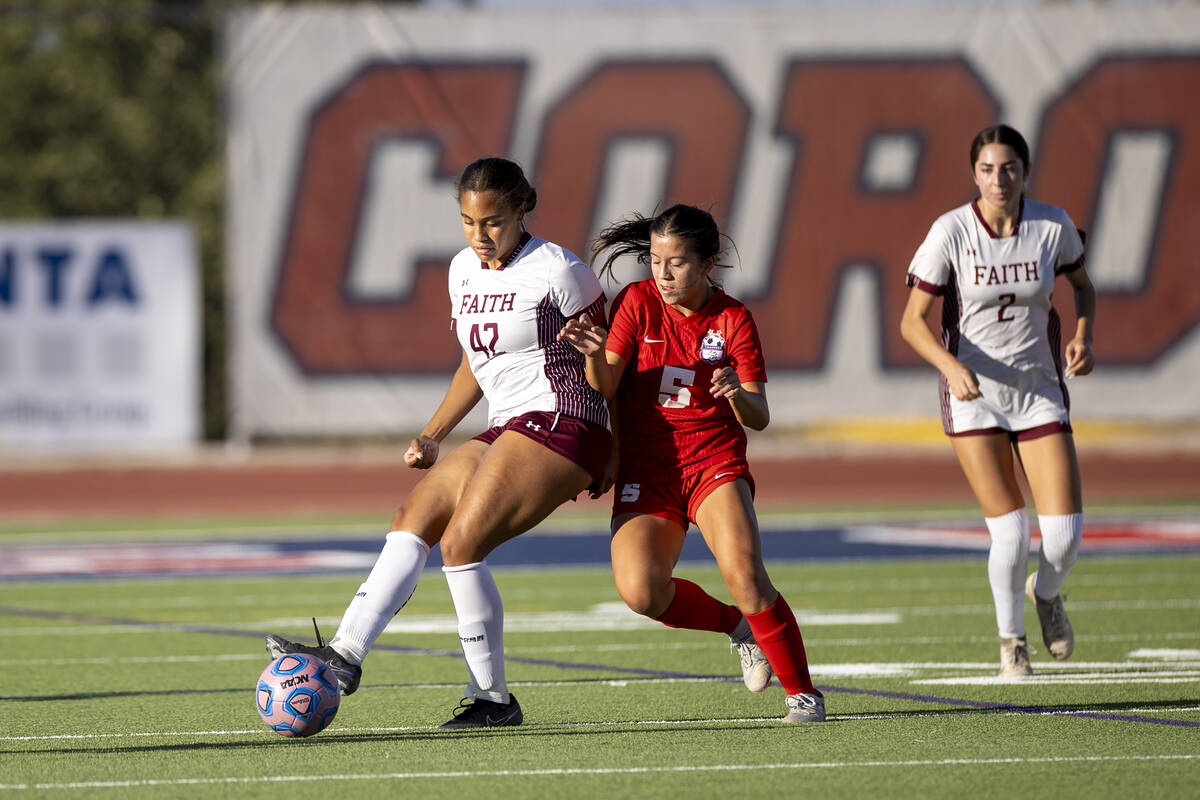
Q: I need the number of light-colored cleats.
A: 4